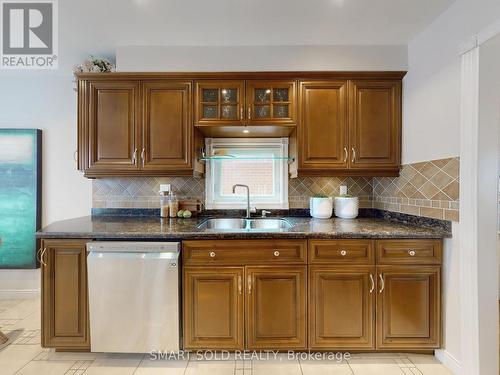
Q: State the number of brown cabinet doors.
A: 11